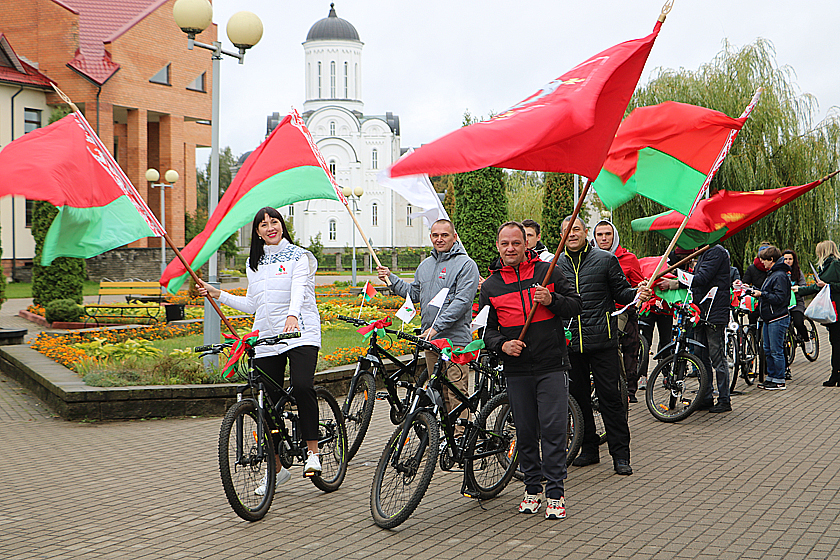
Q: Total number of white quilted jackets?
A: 1